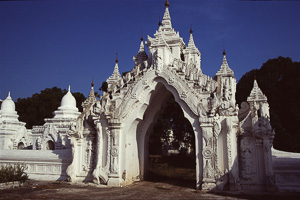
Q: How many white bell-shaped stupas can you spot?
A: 2